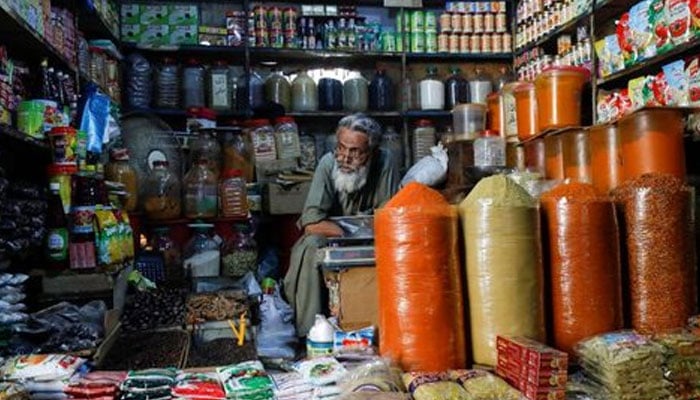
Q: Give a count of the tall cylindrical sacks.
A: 4